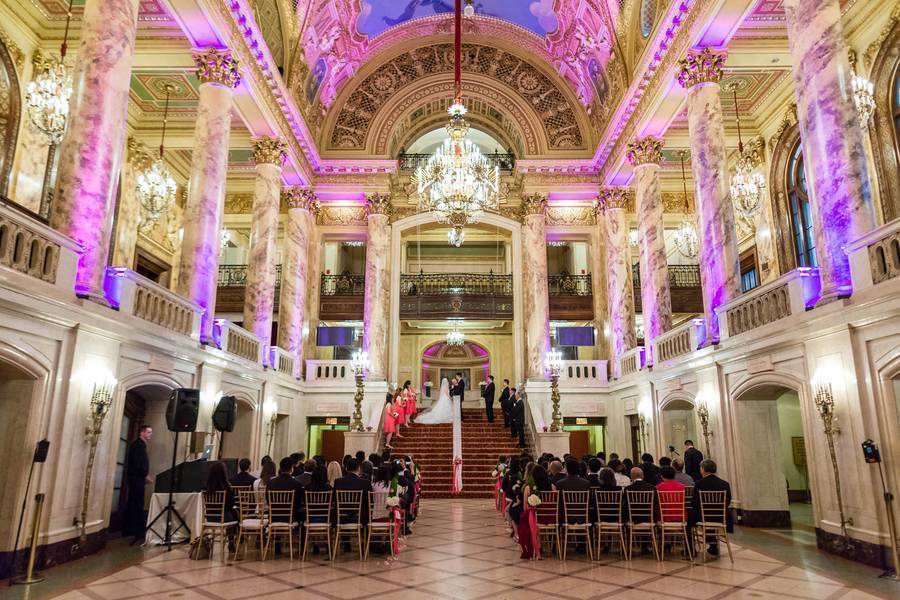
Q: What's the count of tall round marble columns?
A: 10